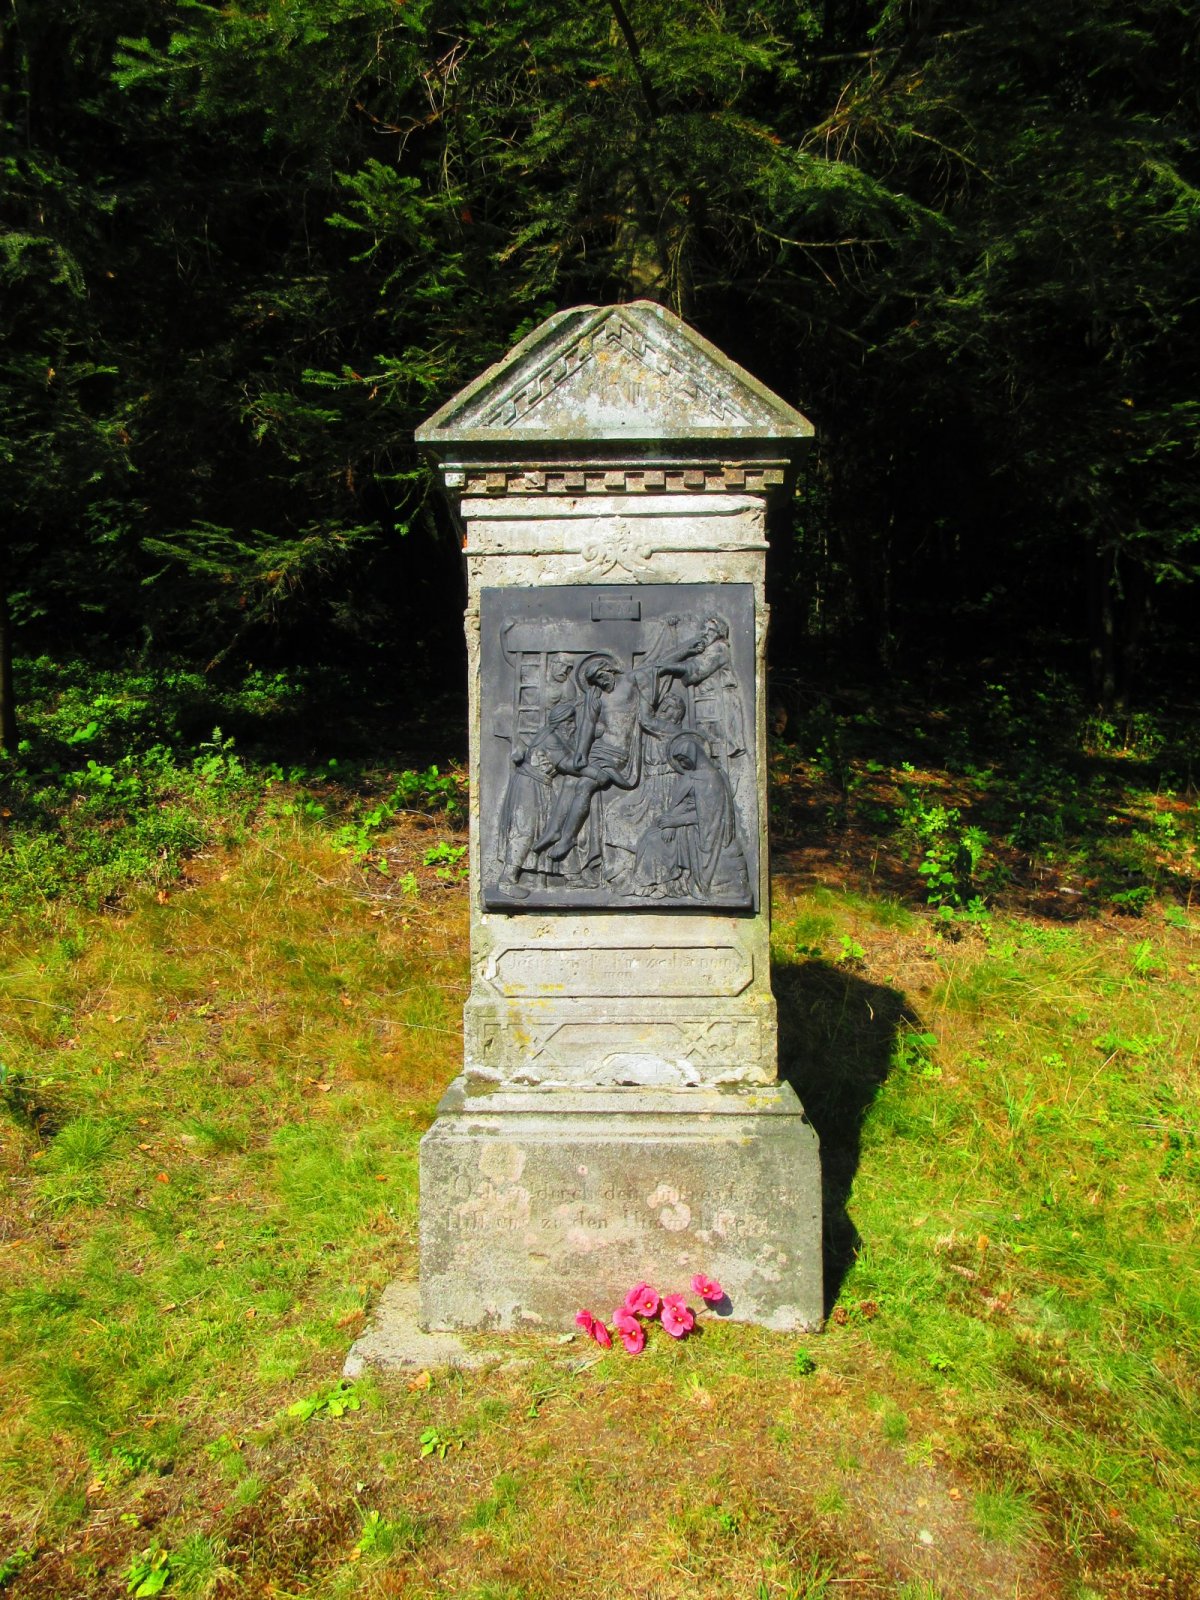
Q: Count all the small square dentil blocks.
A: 9